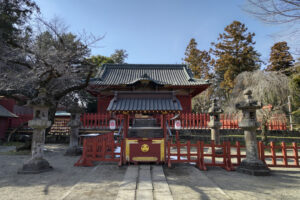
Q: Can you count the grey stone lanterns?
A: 4